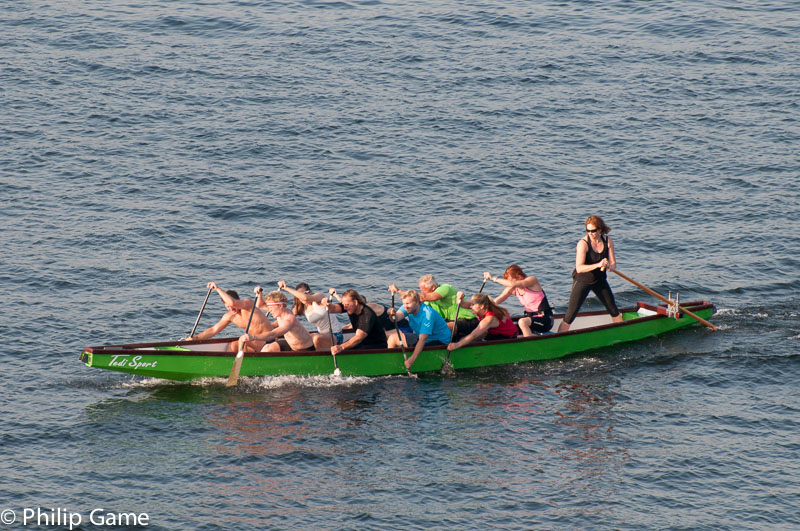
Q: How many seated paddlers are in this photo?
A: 9